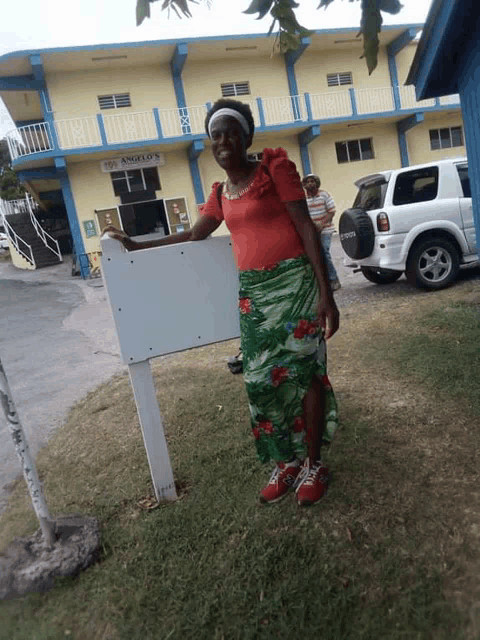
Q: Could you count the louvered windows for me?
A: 3